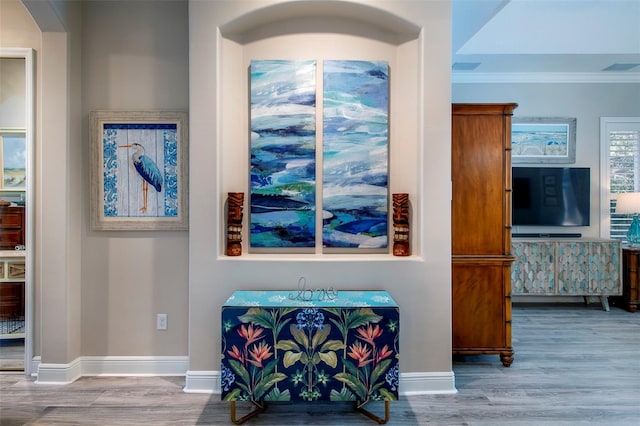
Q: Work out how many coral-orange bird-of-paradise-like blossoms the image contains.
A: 6